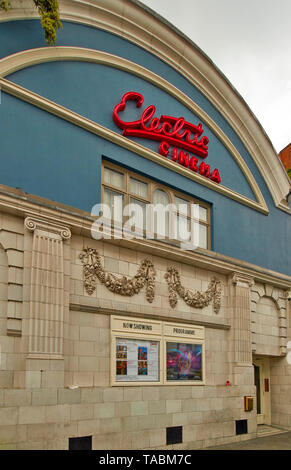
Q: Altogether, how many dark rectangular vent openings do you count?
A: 3